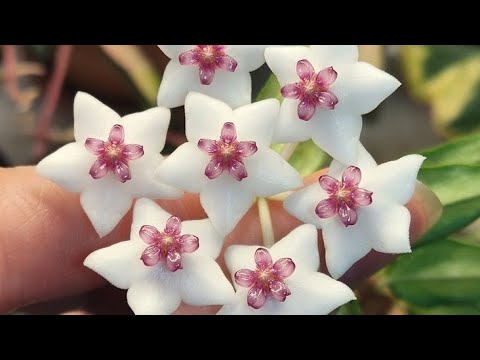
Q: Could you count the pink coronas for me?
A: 7